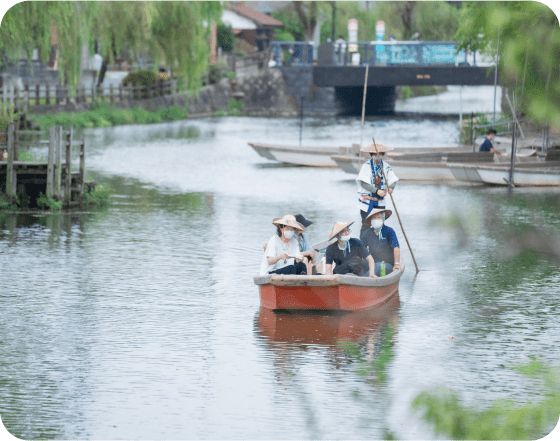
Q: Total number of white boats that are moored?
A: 3